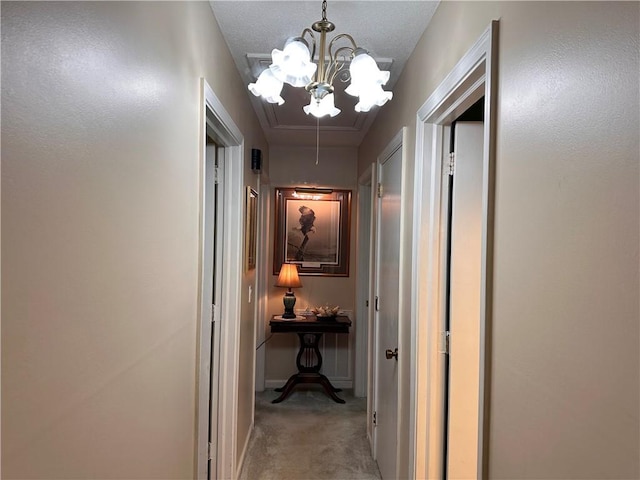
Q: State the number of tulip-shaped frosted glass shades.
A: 5